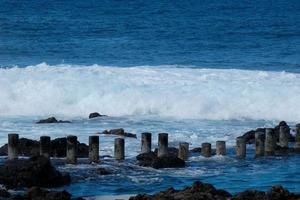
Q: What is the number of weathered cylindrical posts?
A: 15